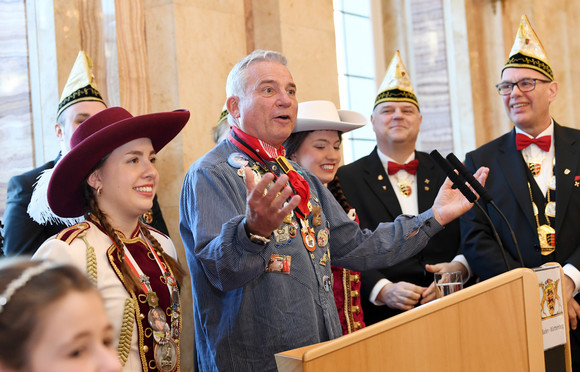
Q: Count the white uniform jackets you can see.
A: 1